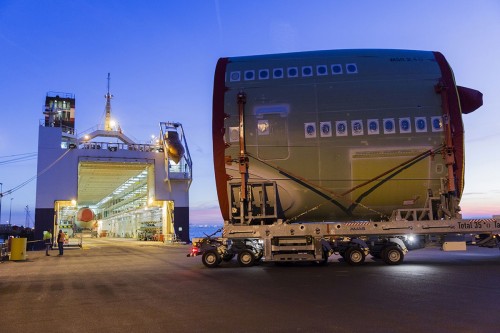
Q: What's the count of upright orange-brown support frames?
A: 2